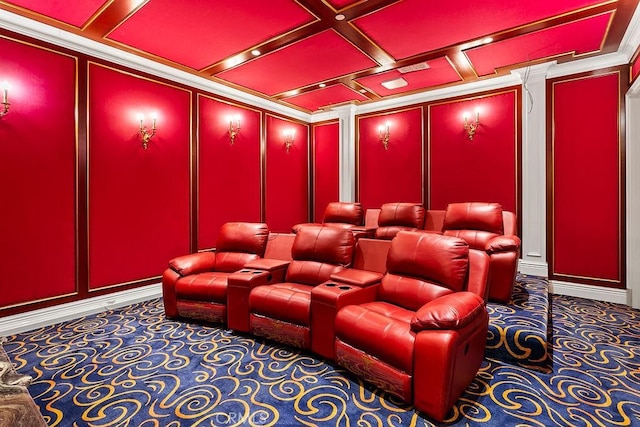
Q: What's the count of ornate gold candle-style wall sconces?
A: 6